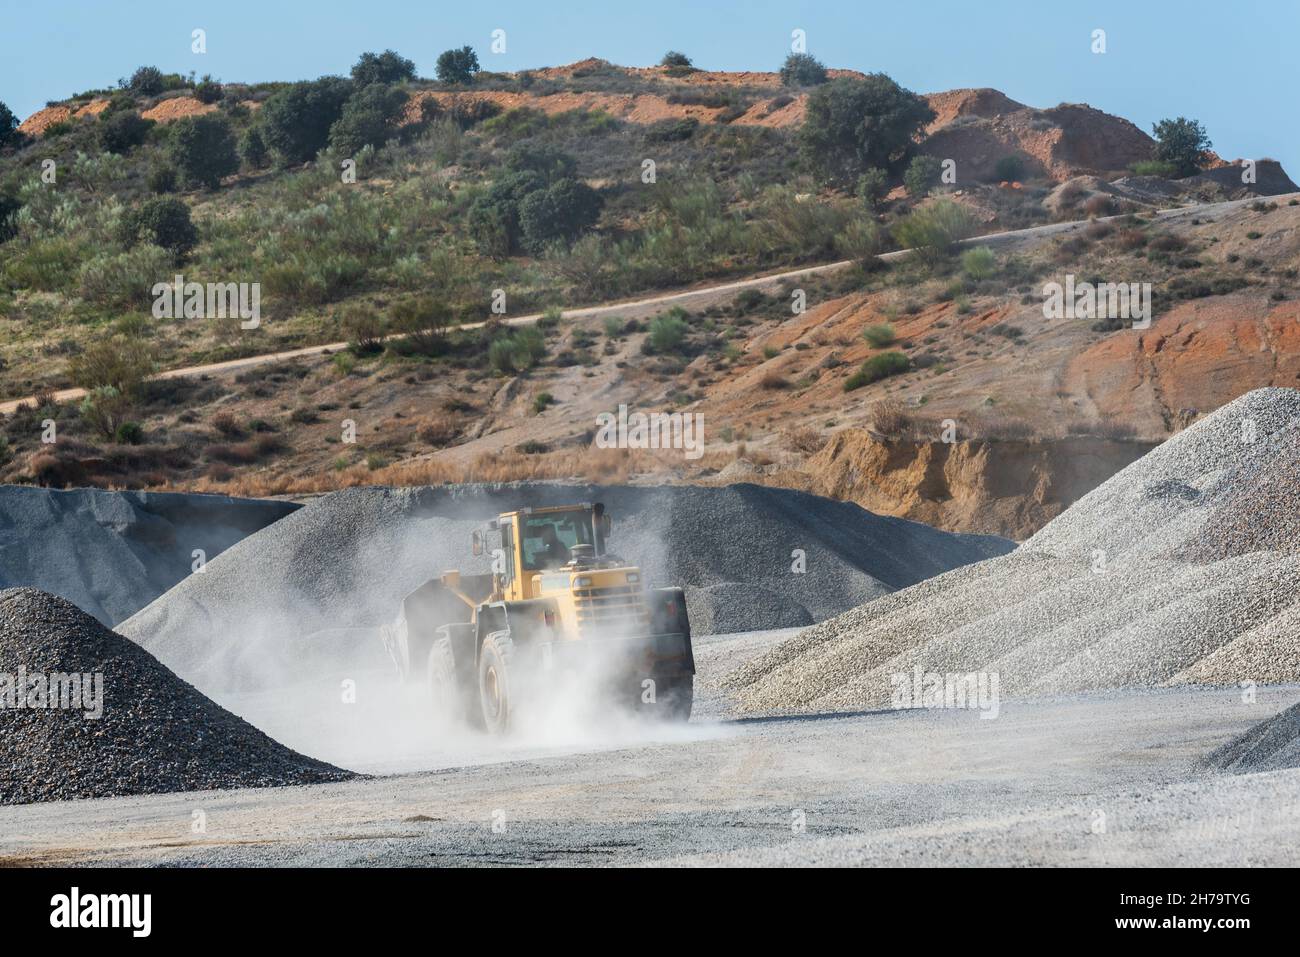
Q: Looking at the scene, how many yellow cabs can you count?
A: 1